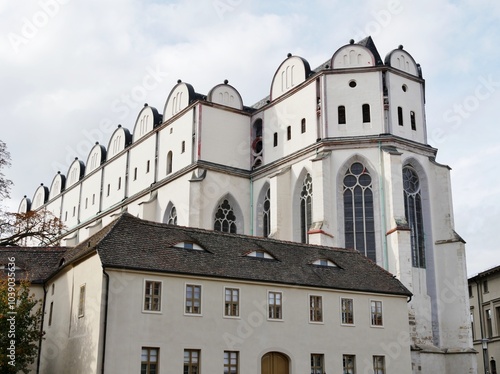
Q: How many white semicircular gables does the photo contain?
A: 12